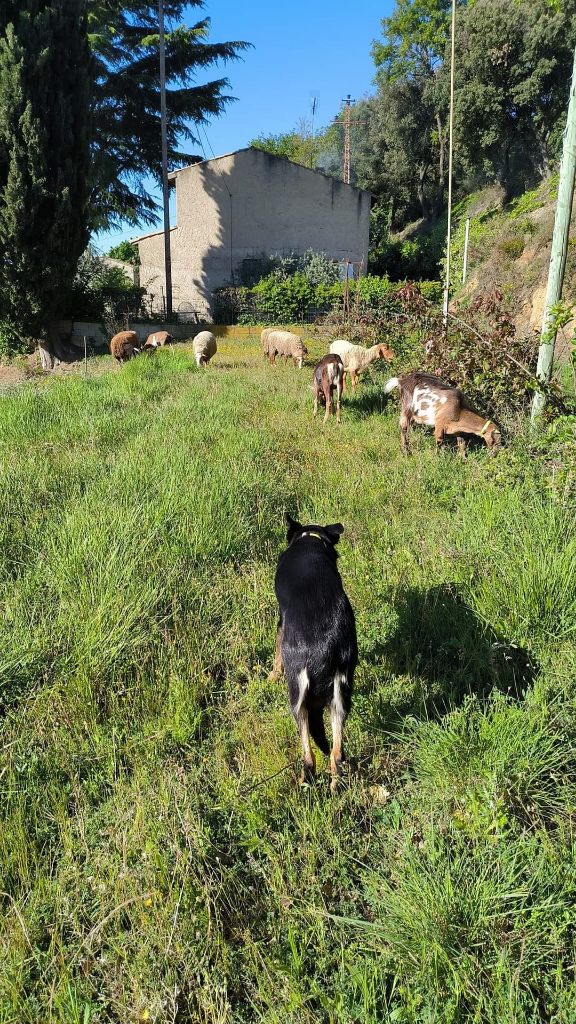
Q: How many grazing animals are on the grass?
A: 8